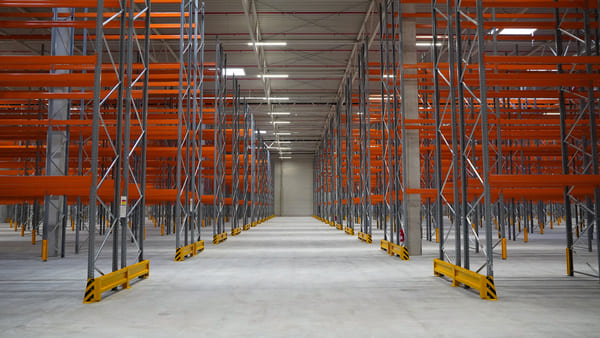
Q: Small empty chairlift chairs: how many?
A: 0